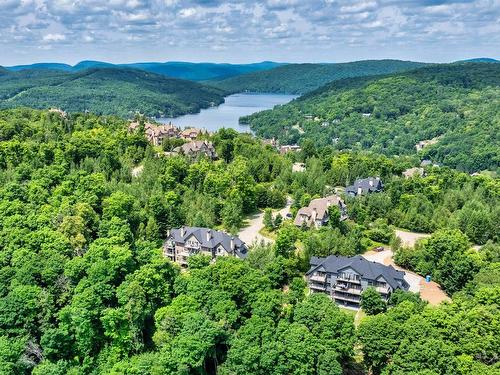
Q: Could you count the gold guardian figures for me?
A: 0